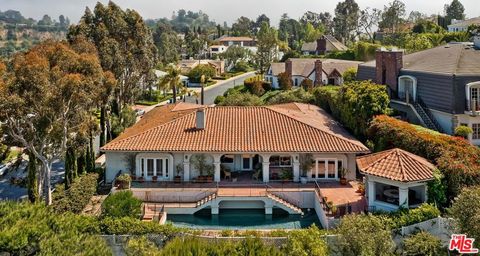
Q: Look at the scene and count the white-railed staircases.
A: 2